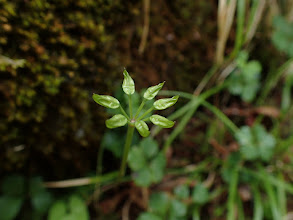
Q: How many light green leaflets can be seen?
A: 7